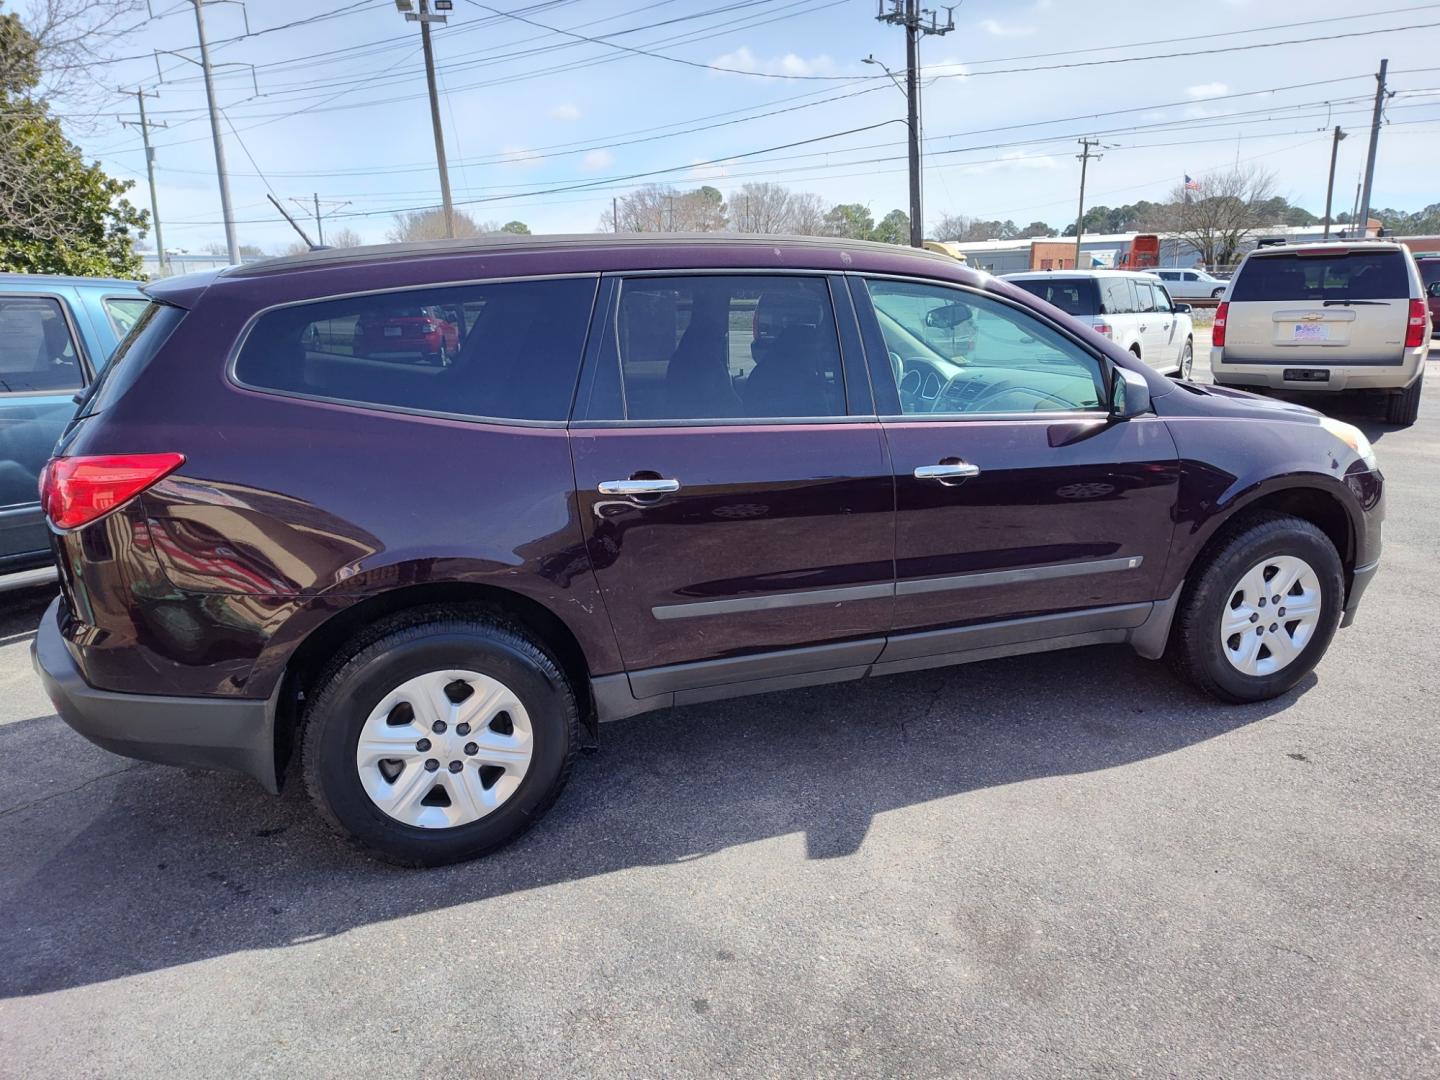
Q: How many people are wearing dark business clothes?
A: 0